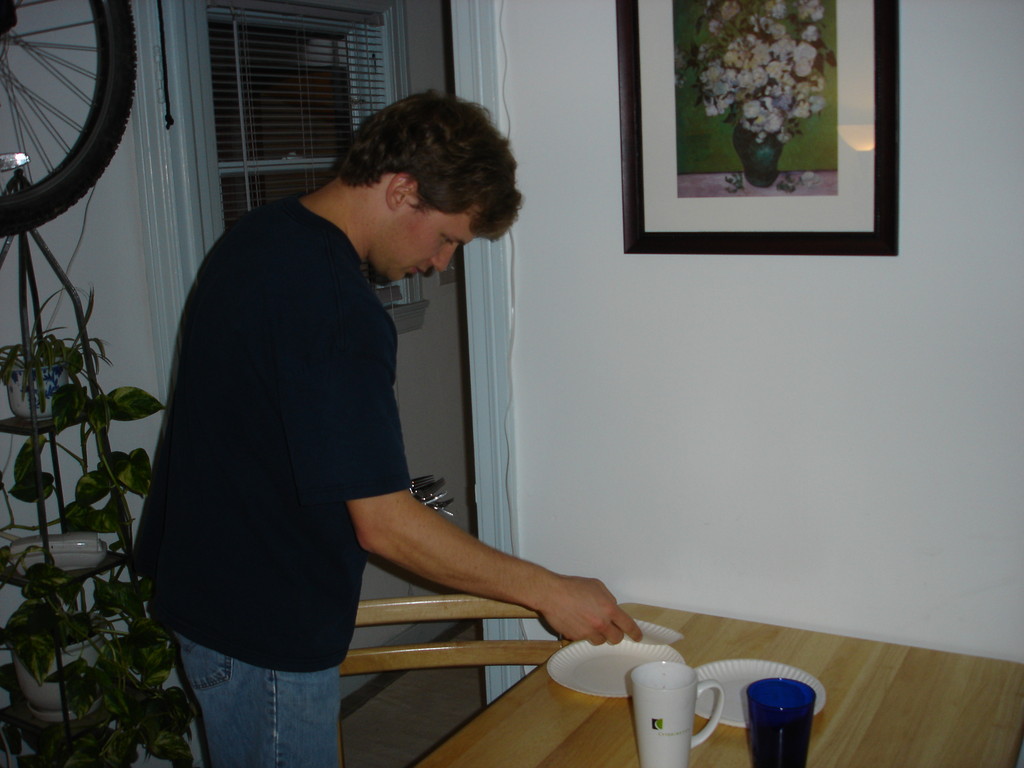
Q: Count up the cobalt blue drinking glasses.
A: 1